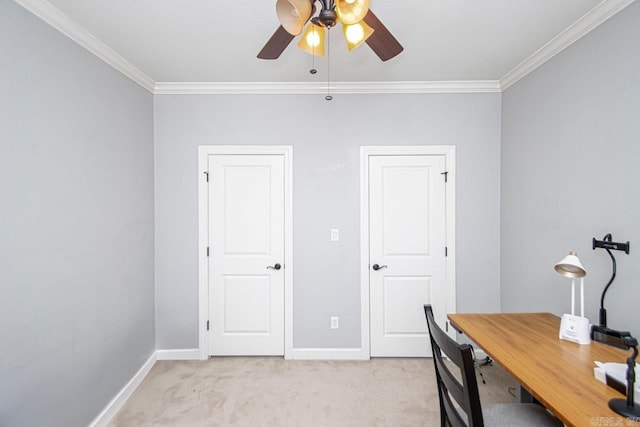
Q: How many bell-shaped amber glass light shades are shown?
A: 4